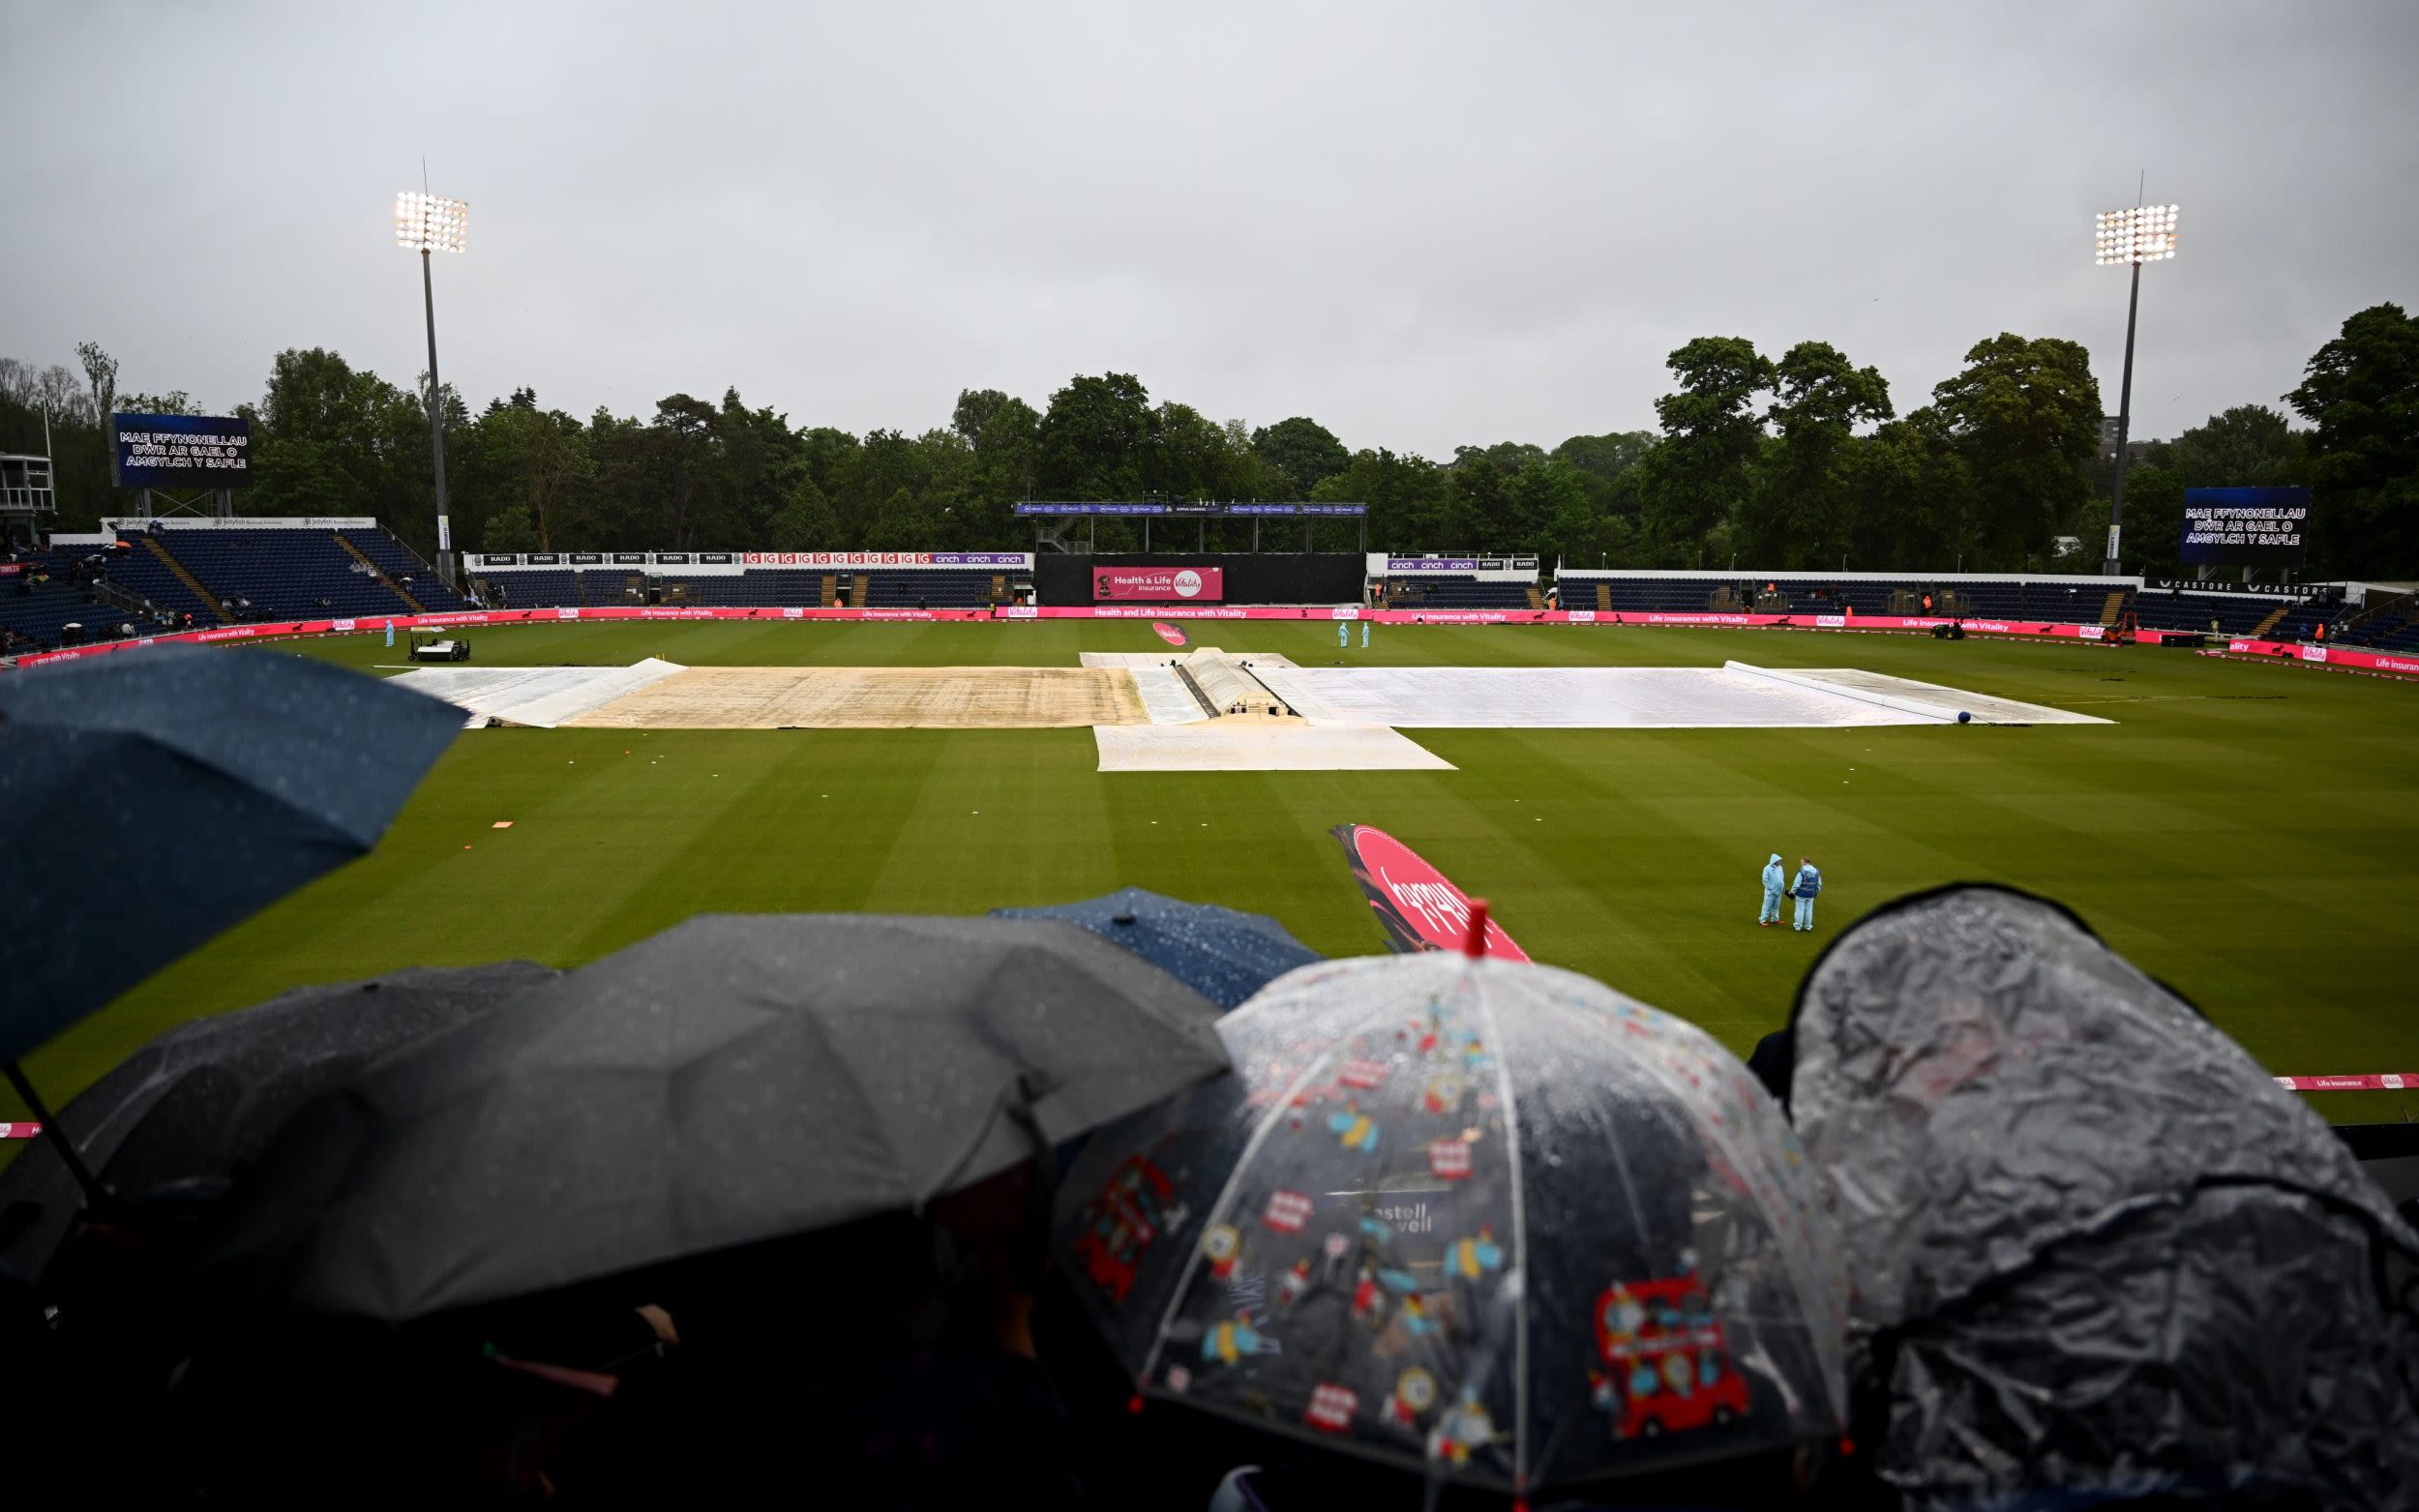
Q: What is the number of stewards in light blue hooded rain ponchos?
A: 5